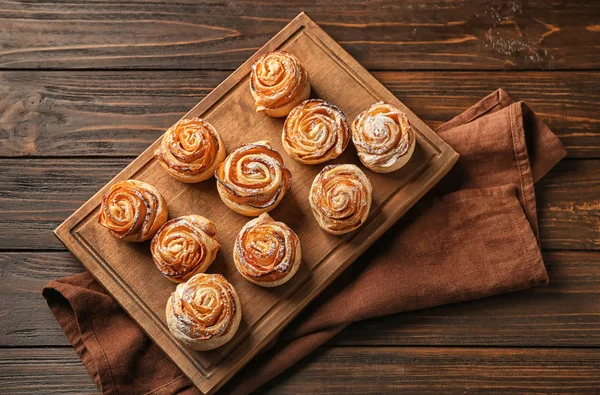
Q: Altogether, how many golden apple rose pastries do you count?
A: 10